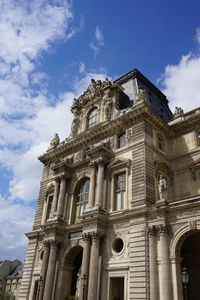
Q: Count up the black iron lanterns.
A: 3